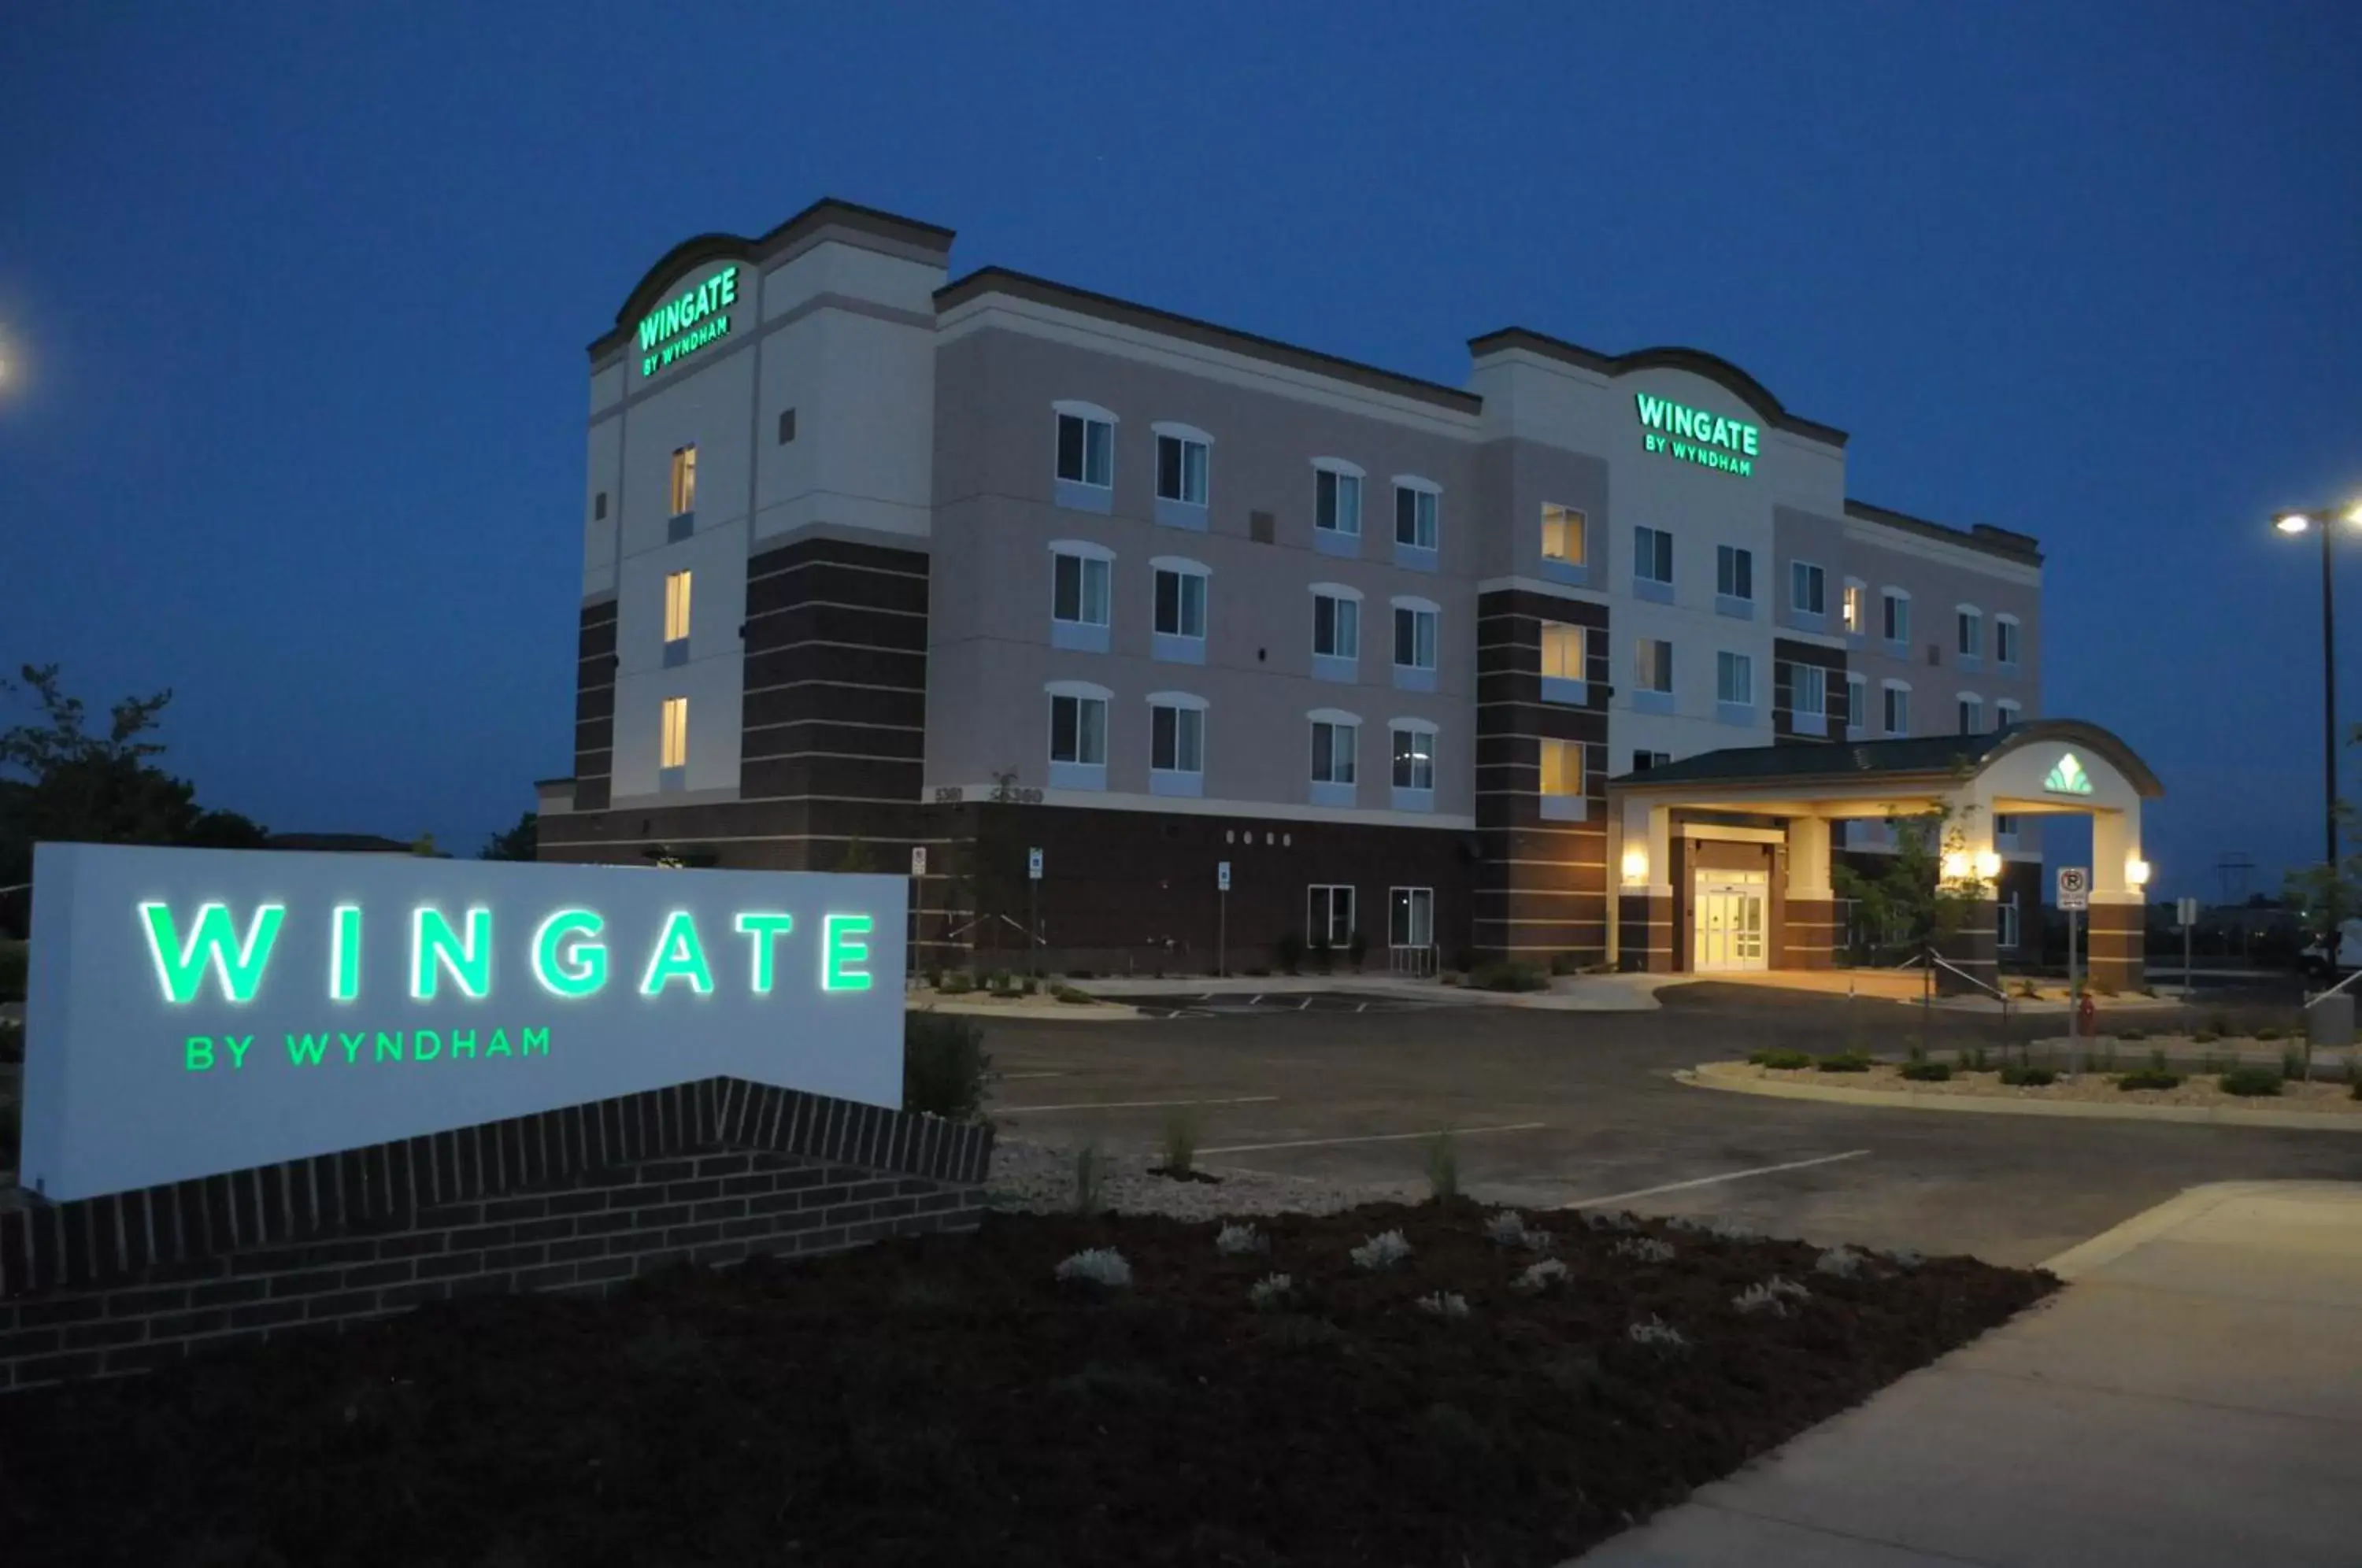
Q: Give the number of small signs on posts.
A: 5